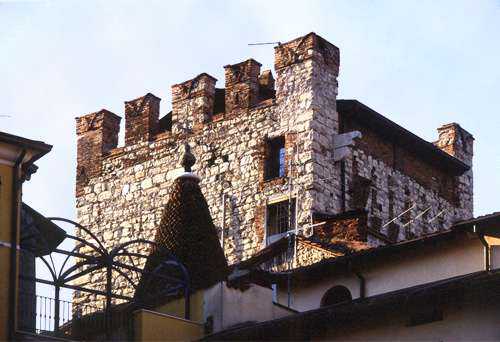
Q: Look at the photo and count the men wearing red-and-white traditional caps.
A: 0